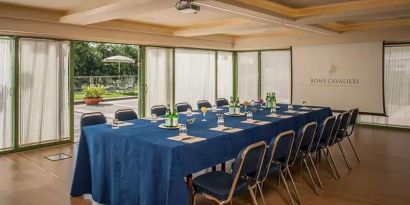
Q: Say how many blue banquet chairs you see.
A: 12